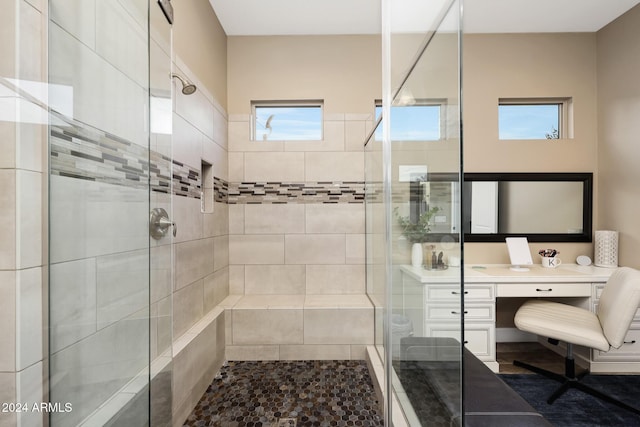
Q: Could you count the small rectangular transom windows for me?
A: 3